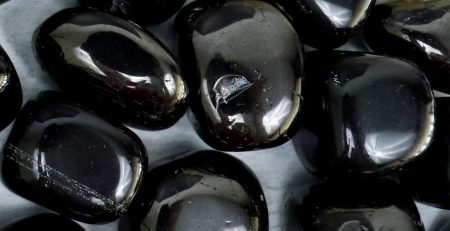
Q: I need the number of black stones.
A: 12